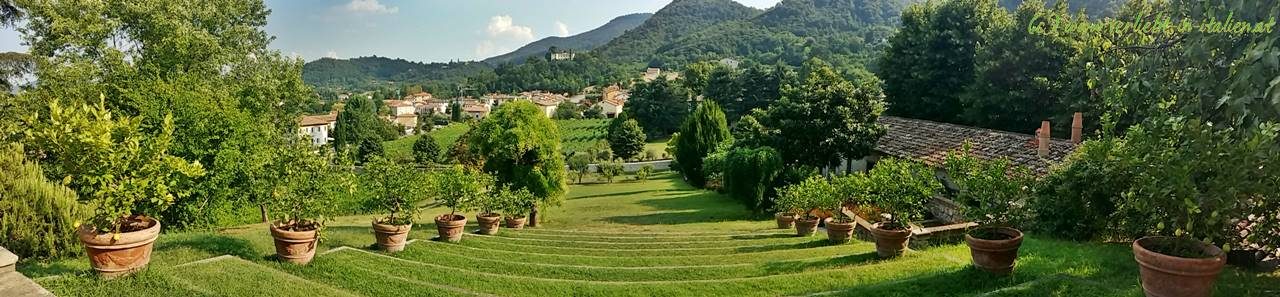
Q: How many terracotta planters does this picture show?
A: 12